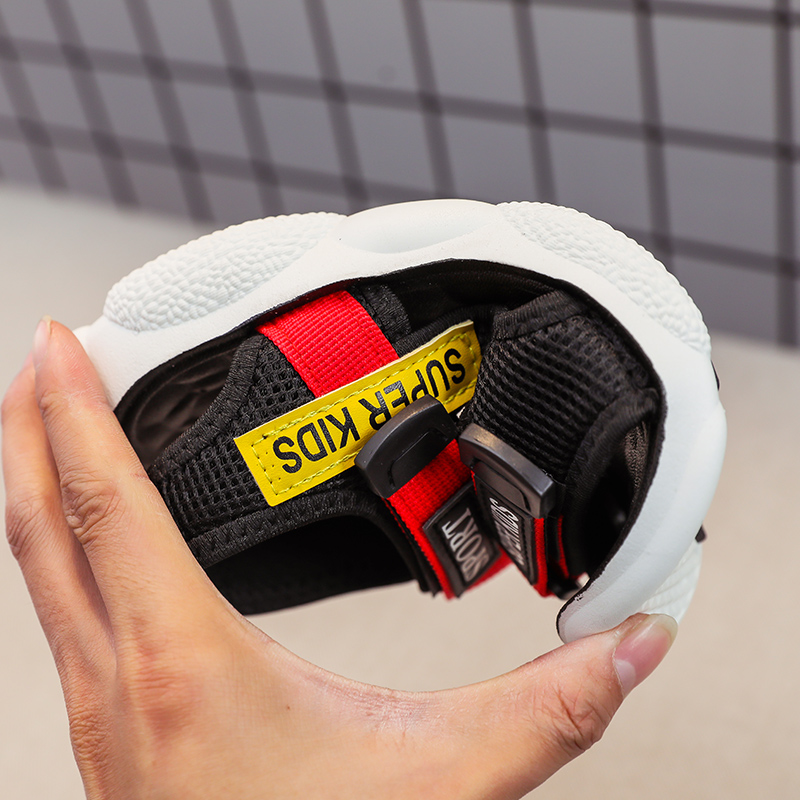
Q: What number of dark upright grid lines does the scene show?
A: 9